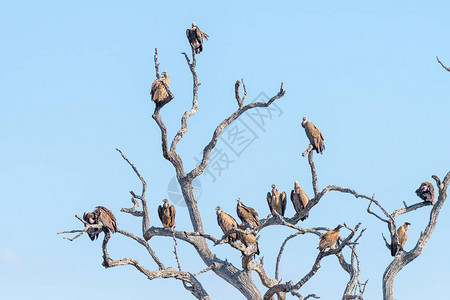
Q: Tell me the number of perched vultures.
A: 14